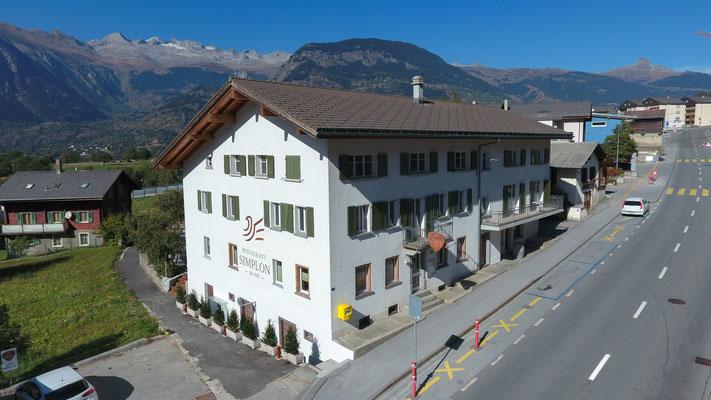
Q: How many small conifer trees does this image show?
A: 8